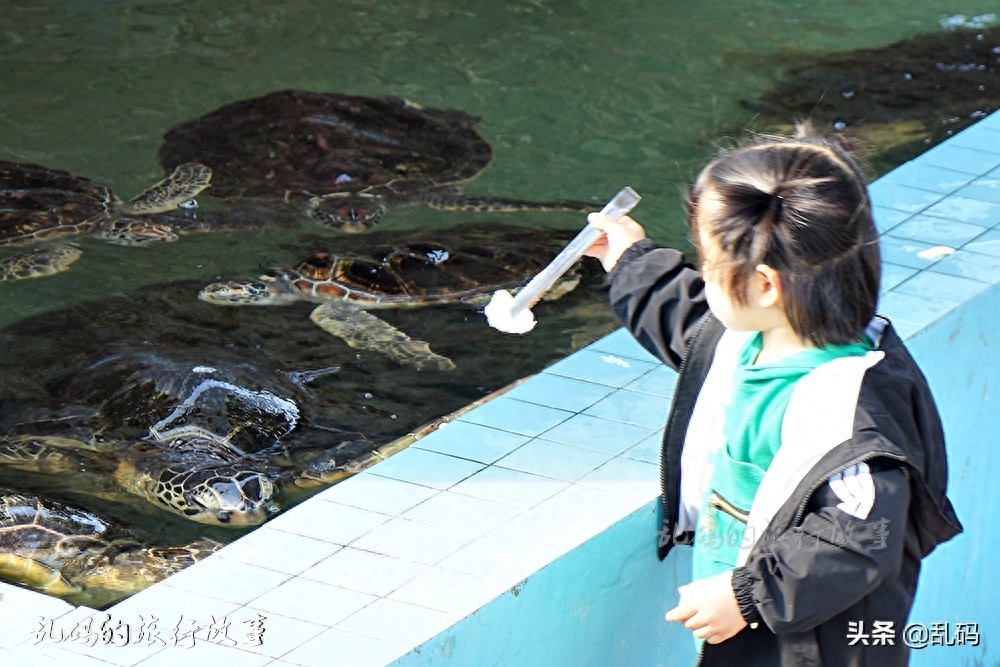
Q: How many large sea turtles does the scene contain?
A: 5